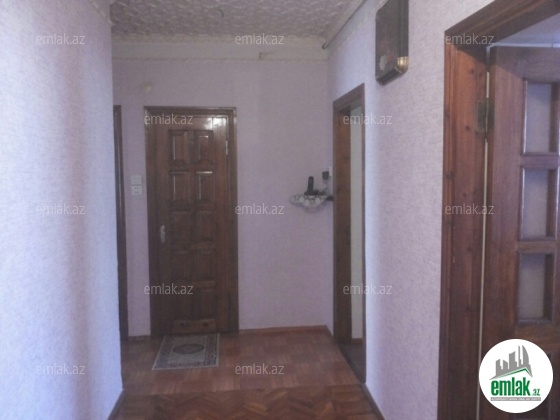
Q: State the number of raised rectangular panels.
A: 10